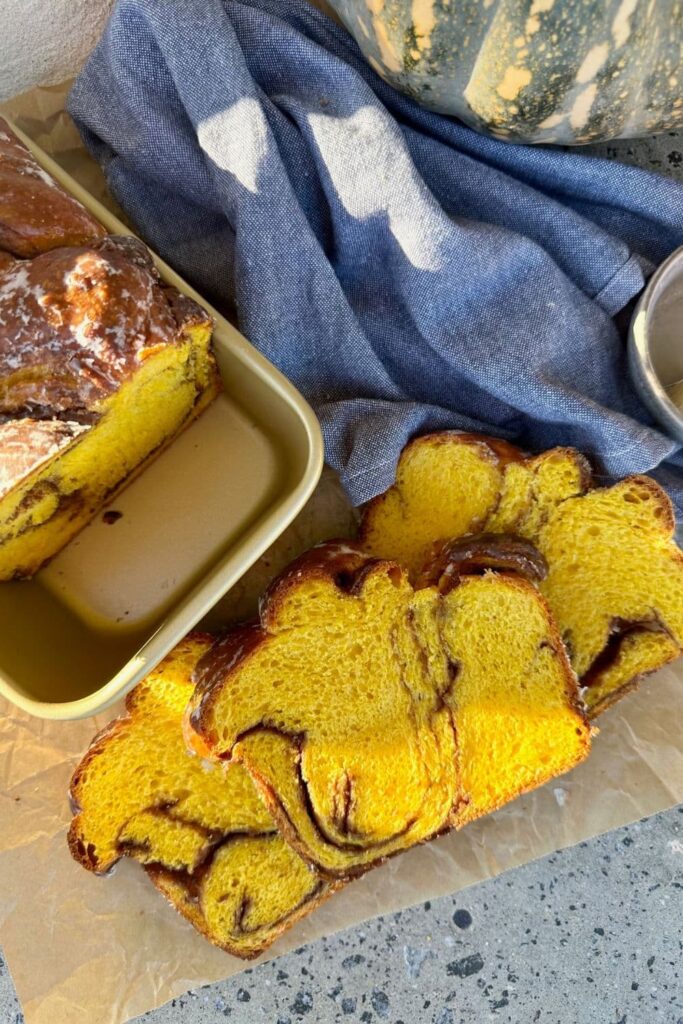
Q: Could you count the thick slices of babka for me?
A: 3